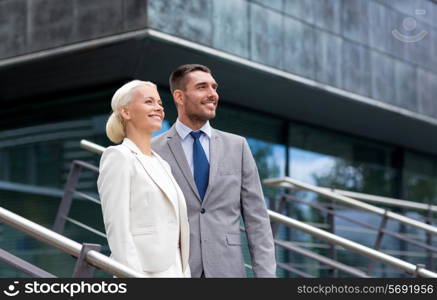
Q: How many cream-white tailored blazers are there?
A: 1